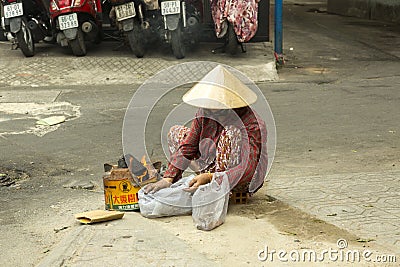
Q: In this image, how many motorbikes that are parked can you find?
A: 5